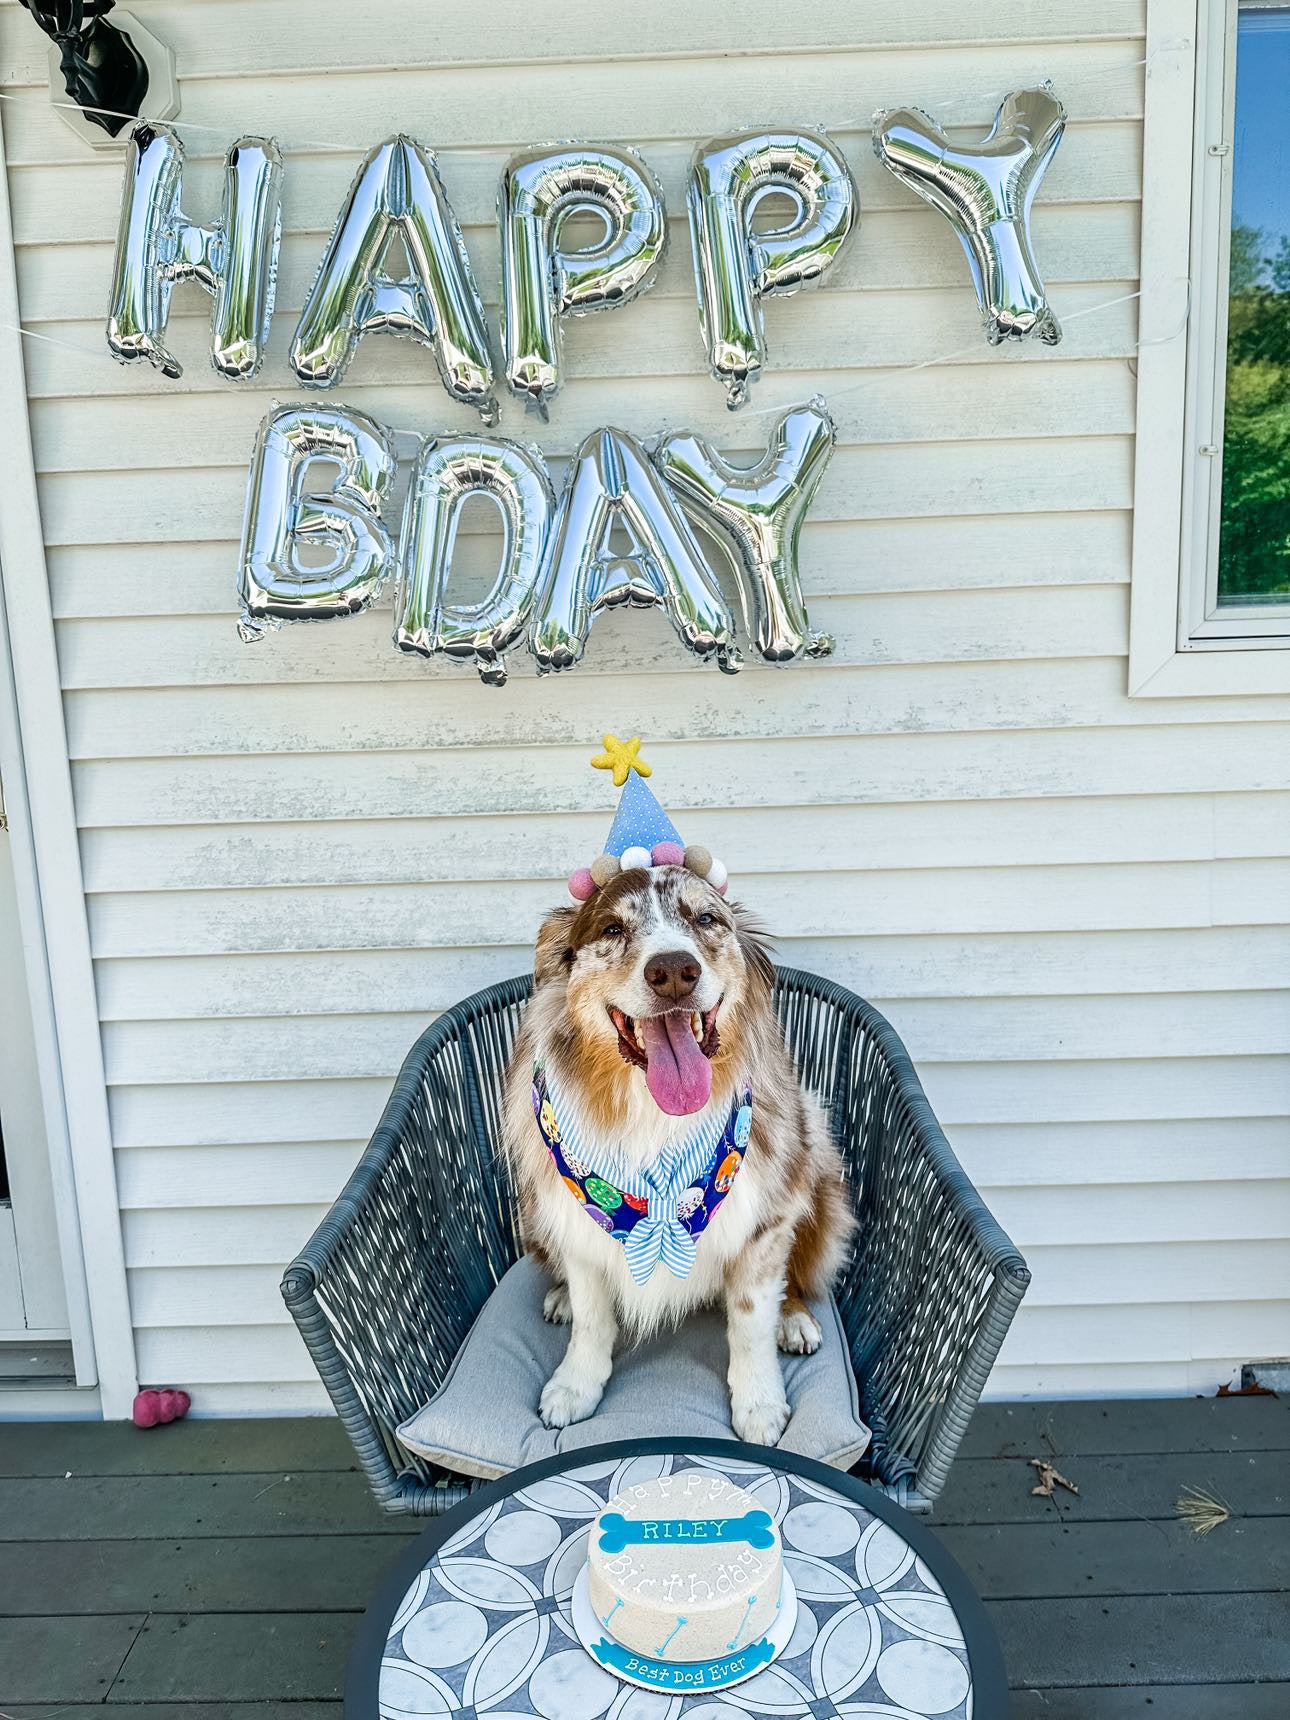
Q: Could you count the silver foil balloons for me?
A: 9